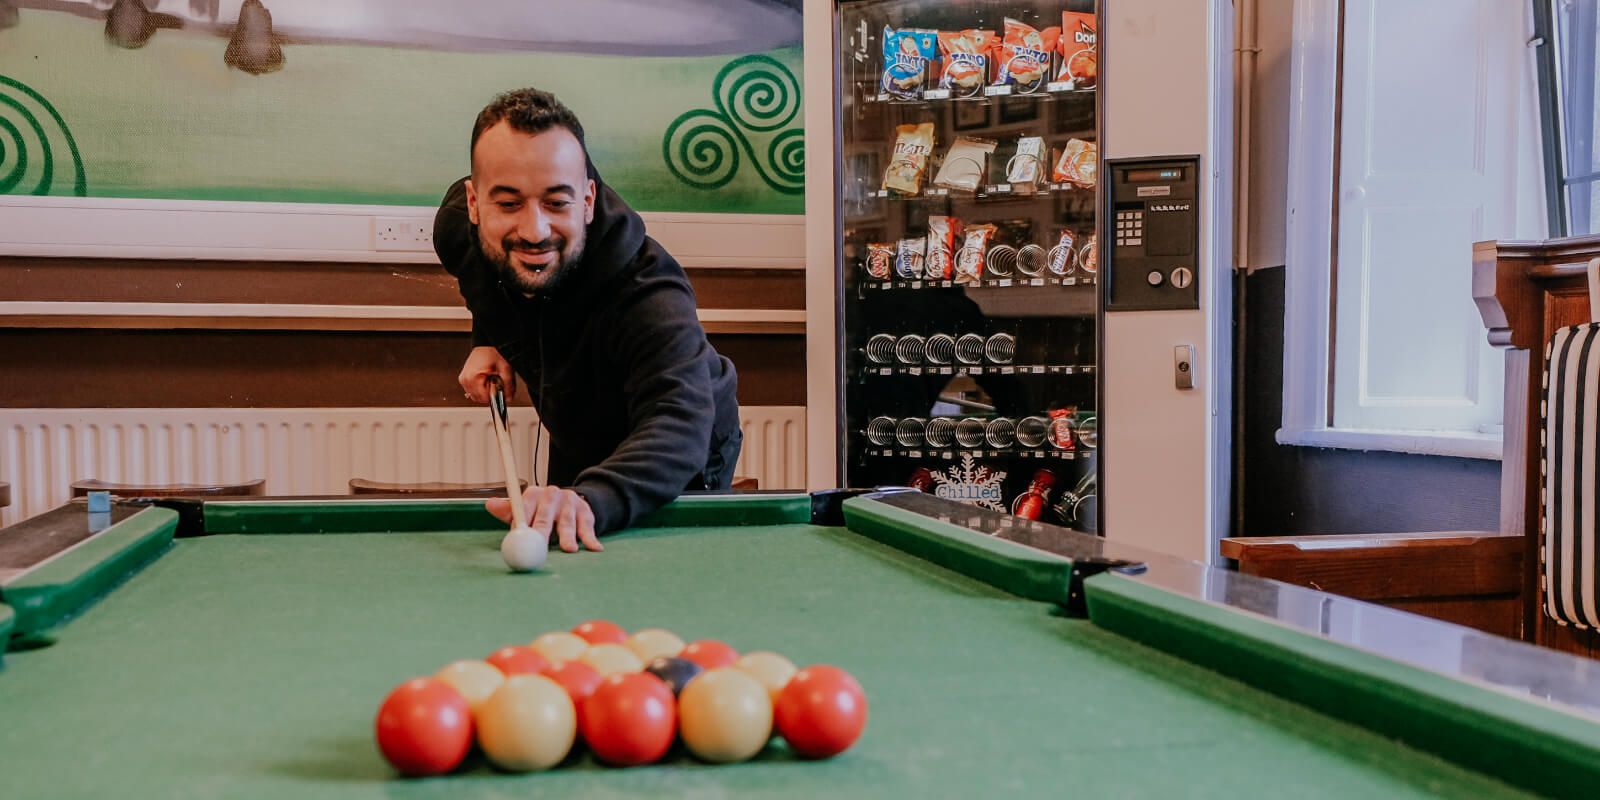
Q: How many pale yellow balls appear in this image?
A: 7